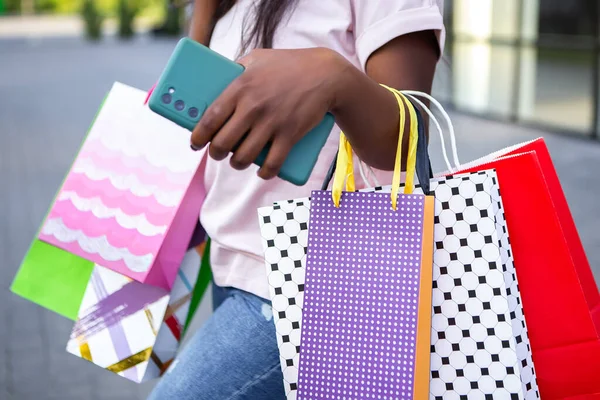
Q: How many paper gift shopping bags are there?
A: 6